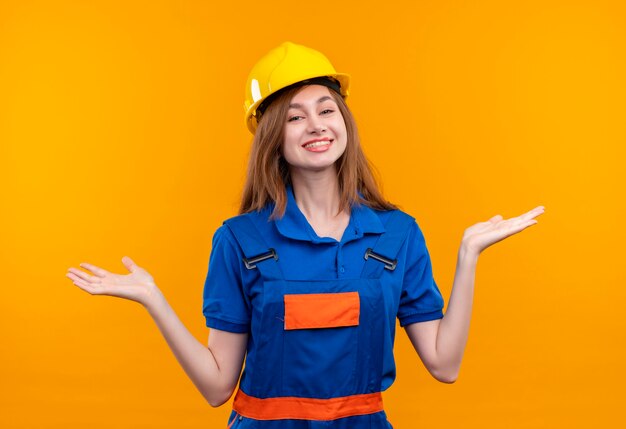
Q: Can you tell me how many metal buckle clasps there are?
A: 2